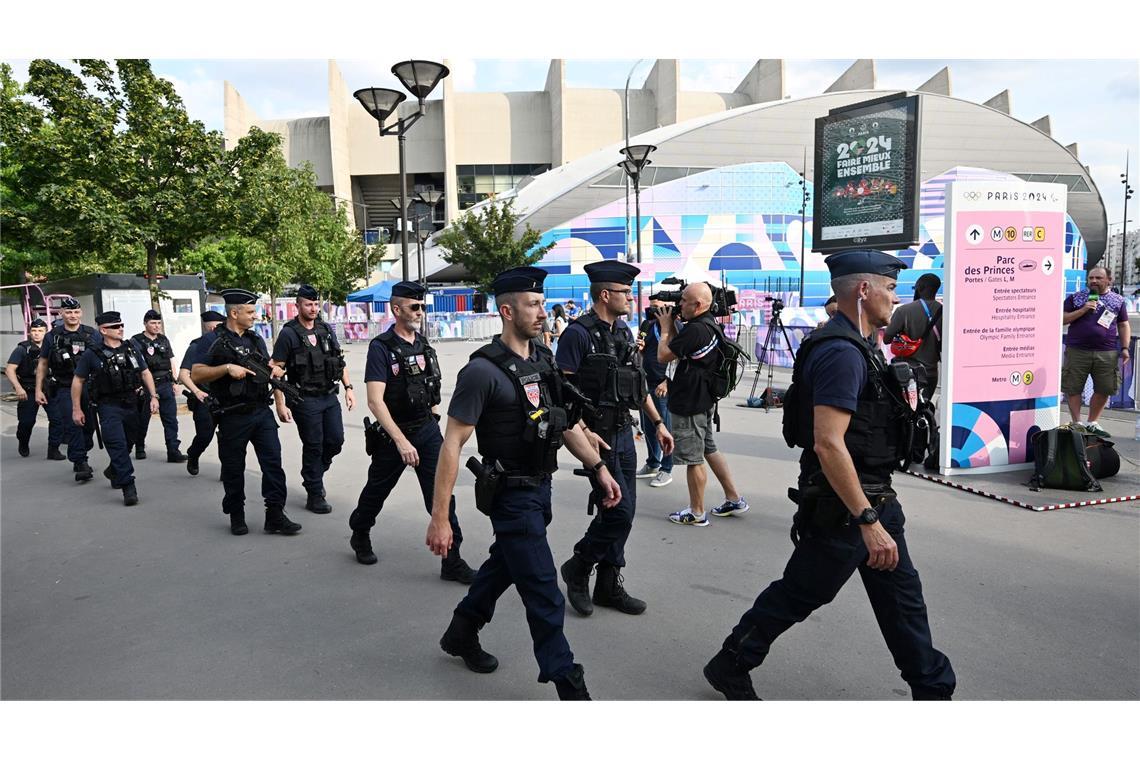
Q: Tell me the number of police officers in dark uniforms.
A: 11